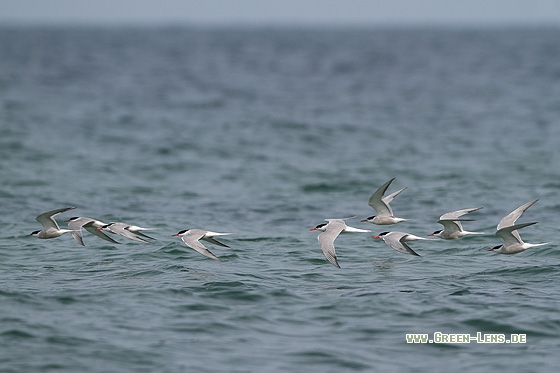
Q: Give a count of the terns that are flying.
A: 9